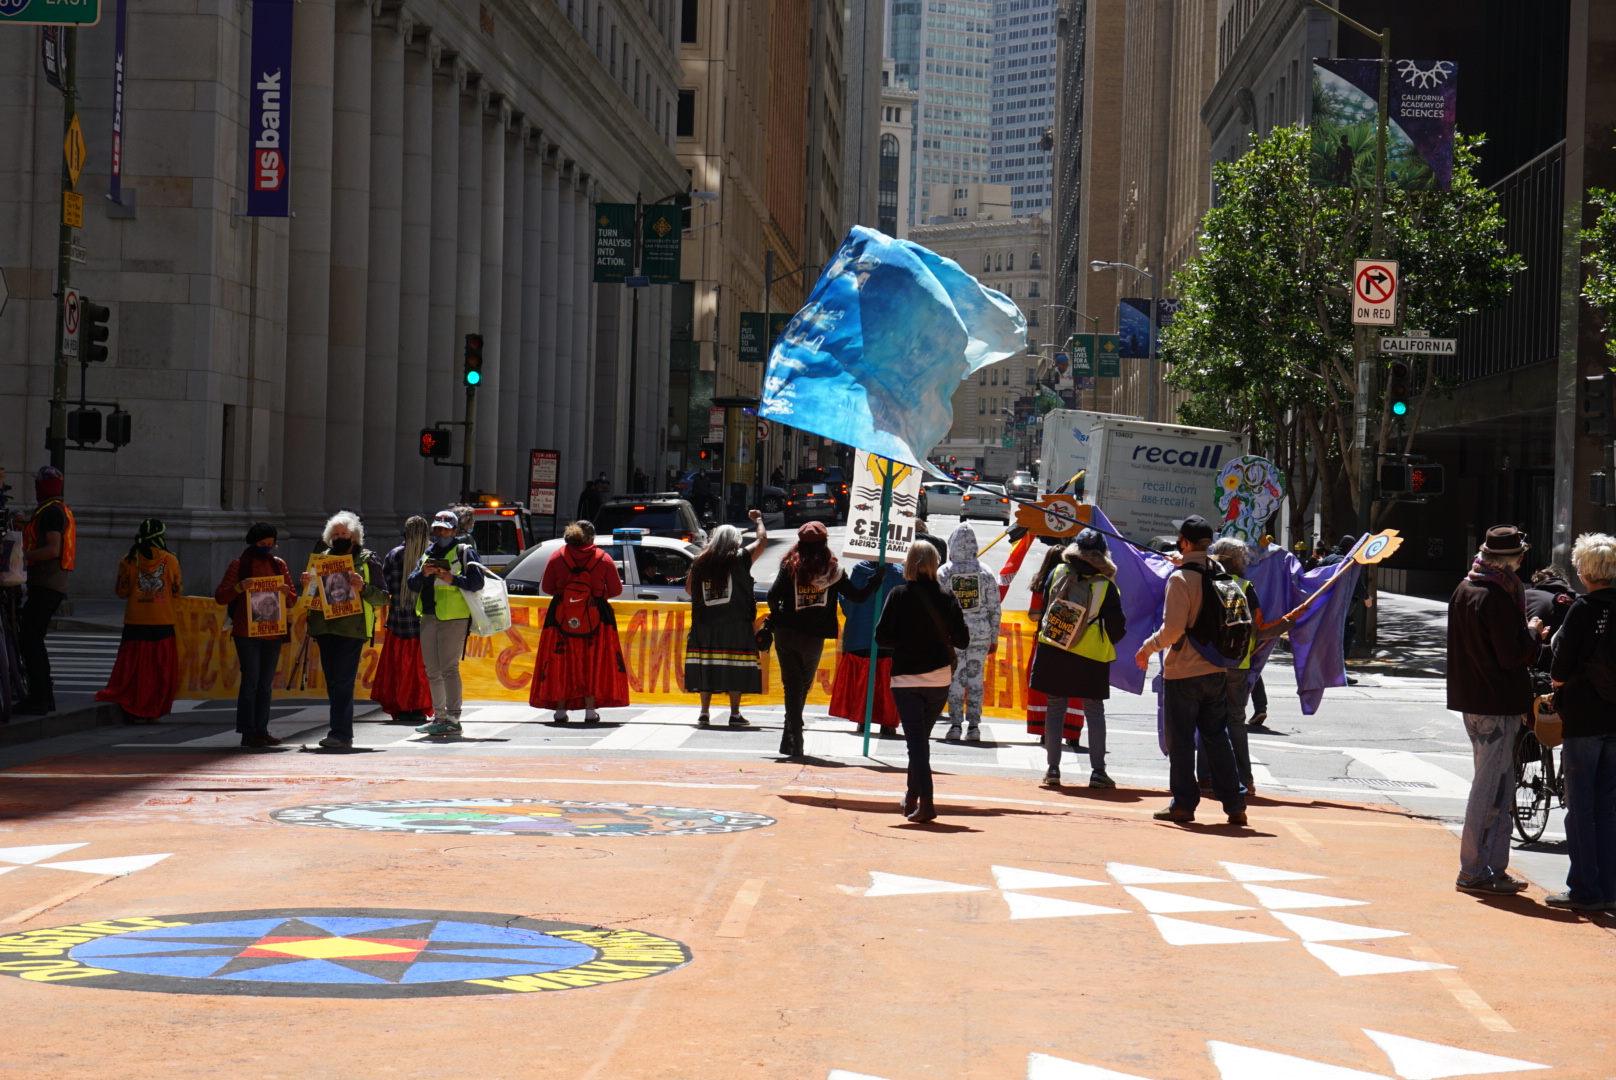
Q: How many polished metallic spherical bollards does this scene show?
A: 0